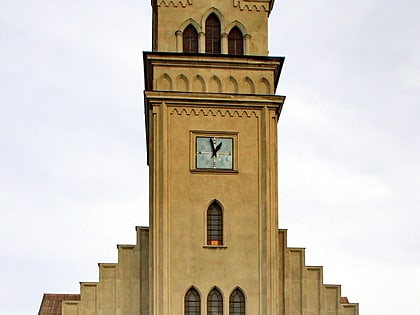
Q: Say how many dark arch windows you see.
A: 7